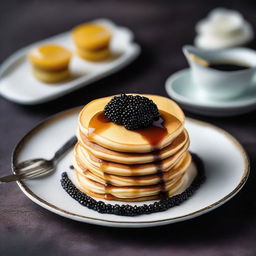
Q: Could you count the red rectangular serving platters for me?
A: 0